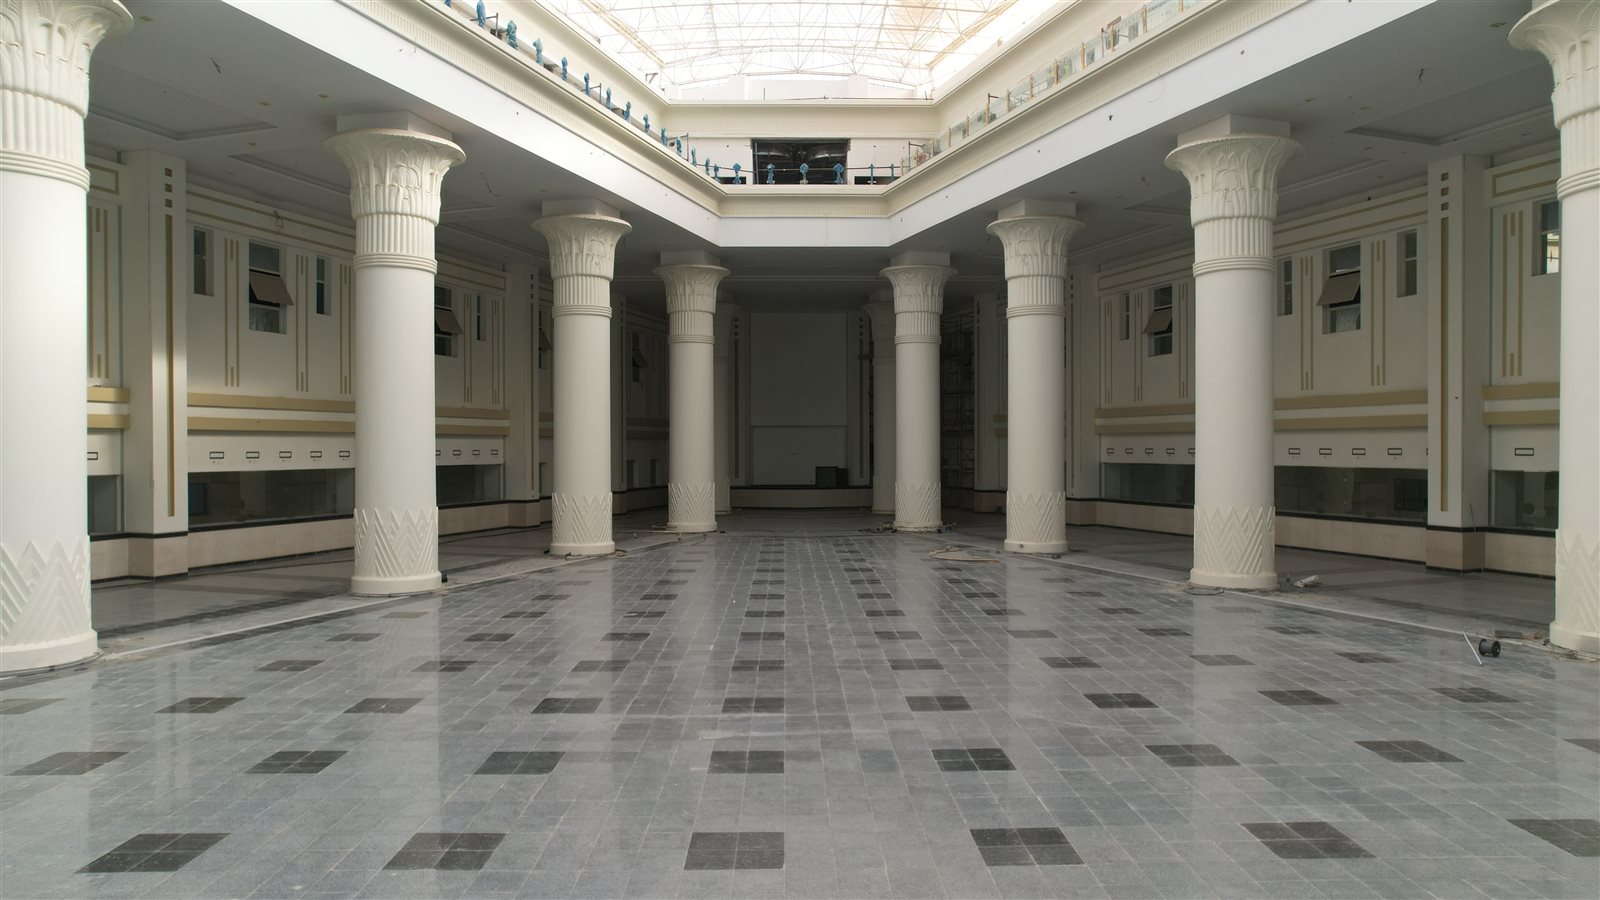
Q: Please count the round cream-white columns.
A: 10